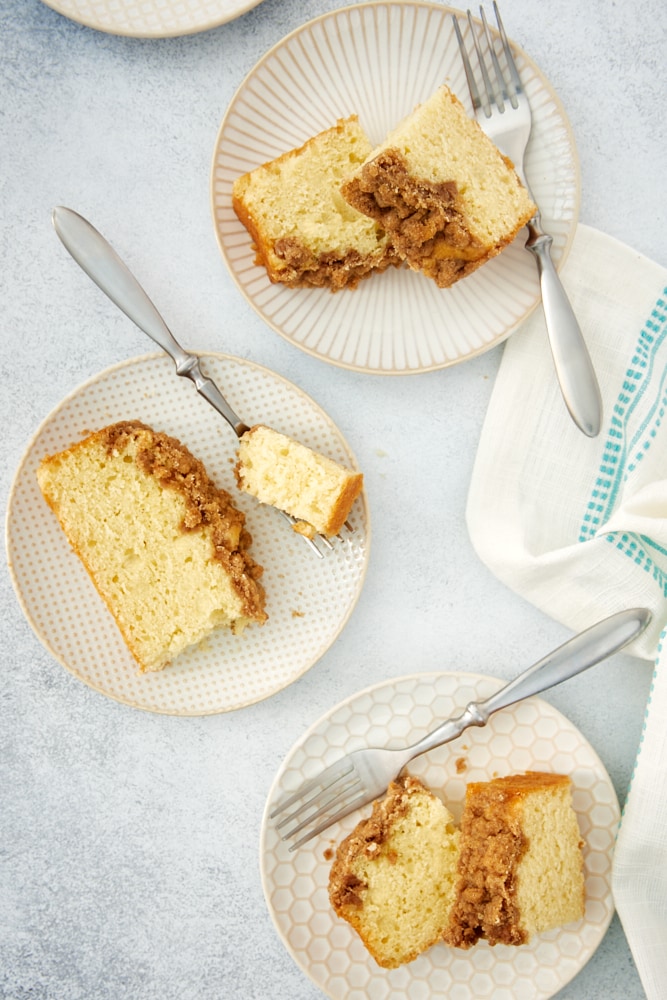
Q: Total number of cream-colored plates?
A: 4